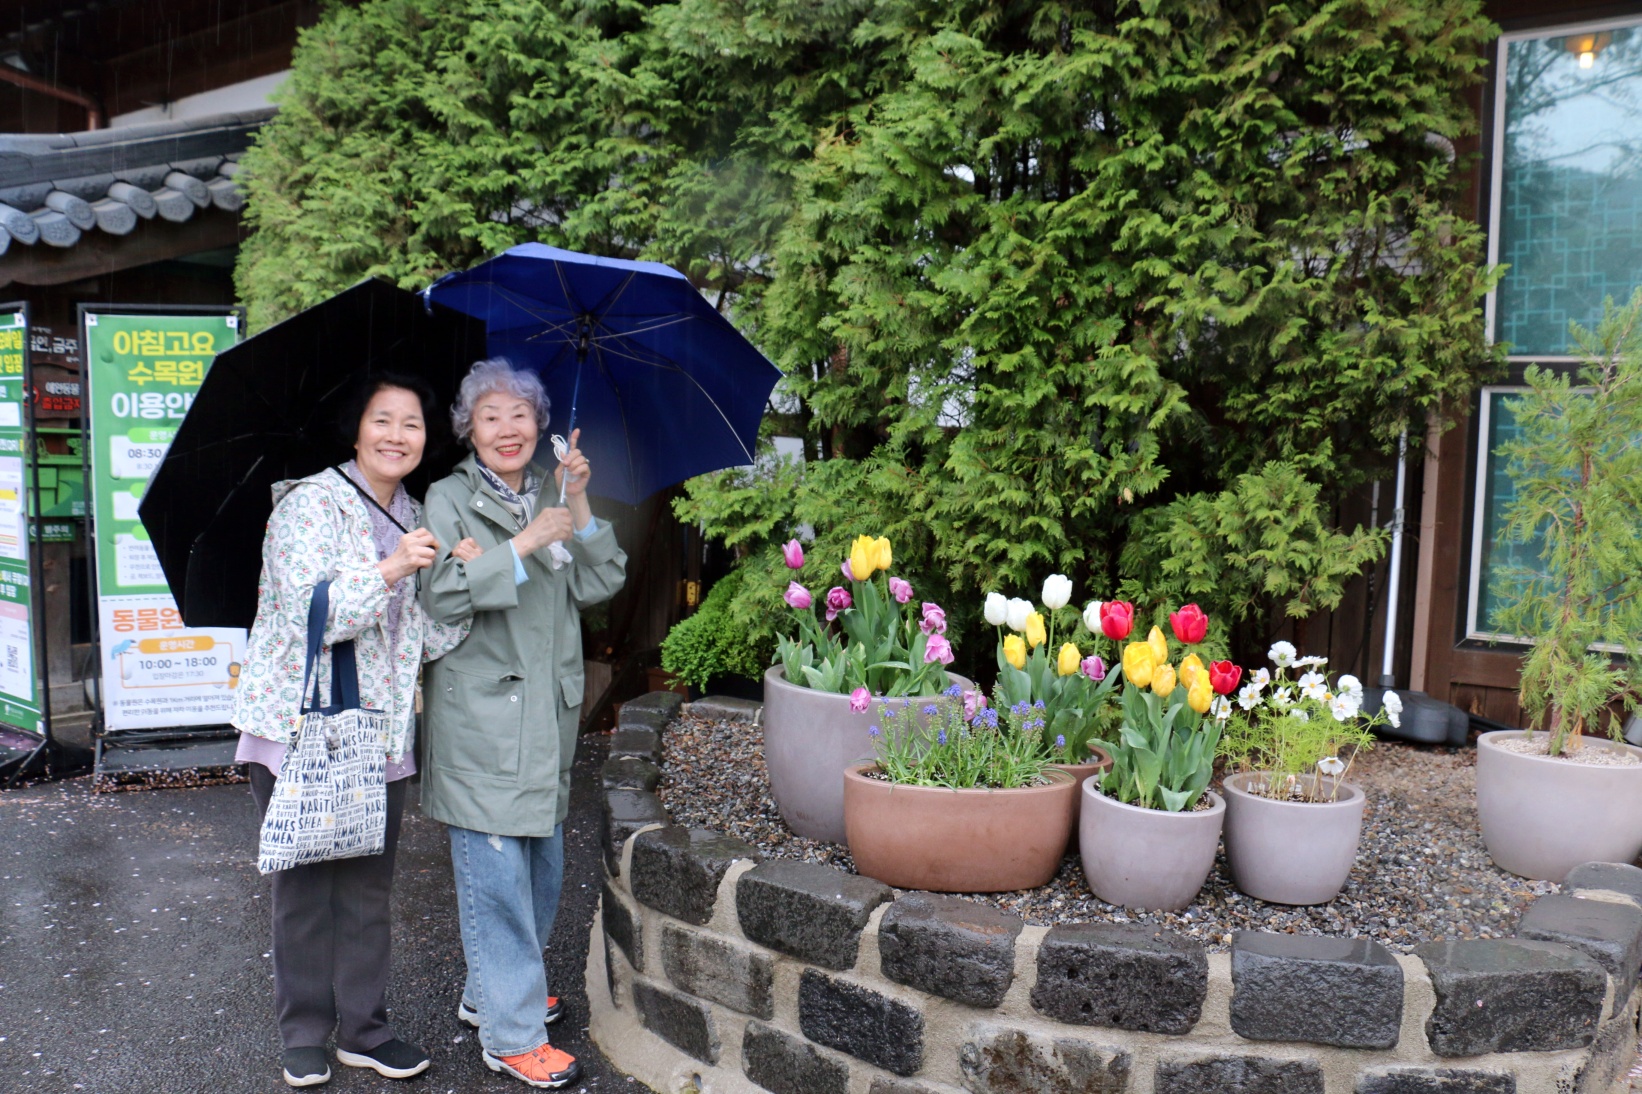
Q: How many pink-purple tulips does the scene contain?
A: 10